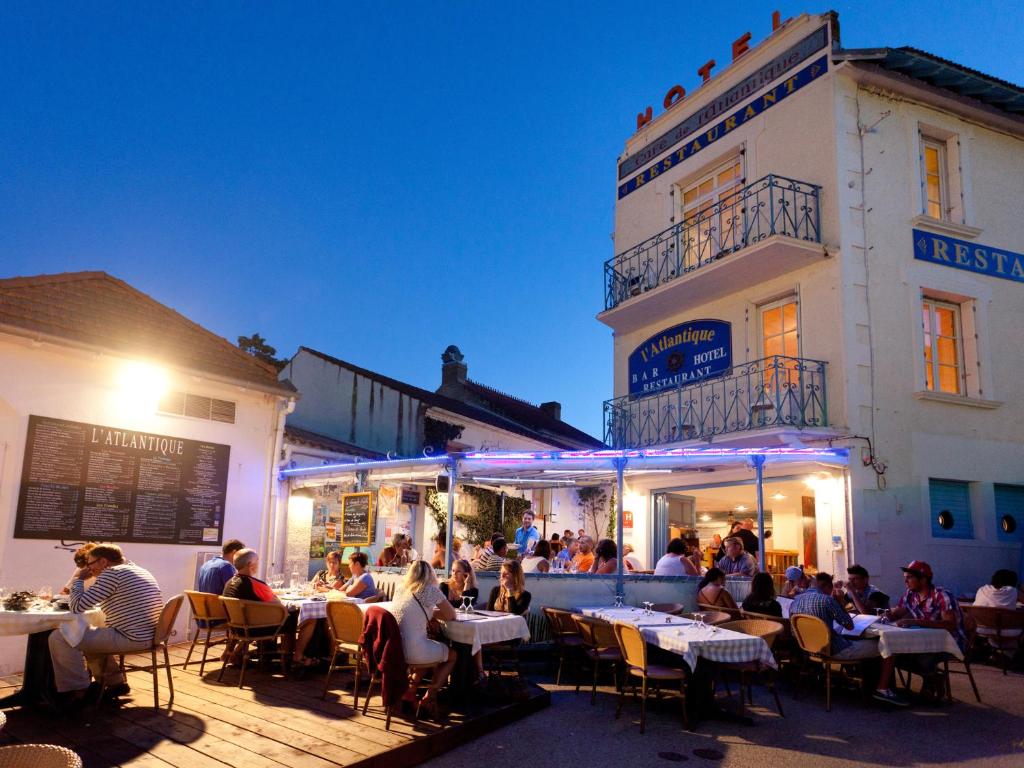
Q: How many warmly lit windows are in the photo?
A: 4